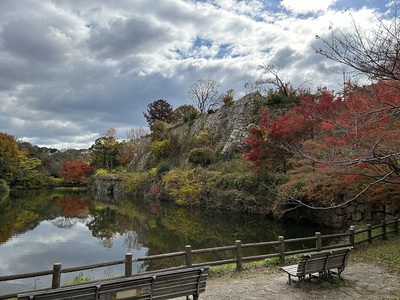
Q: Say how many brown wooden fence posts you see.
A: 10